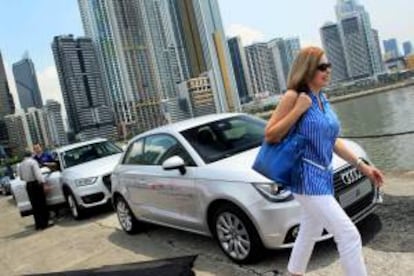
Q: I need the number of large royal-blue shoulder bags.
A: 1